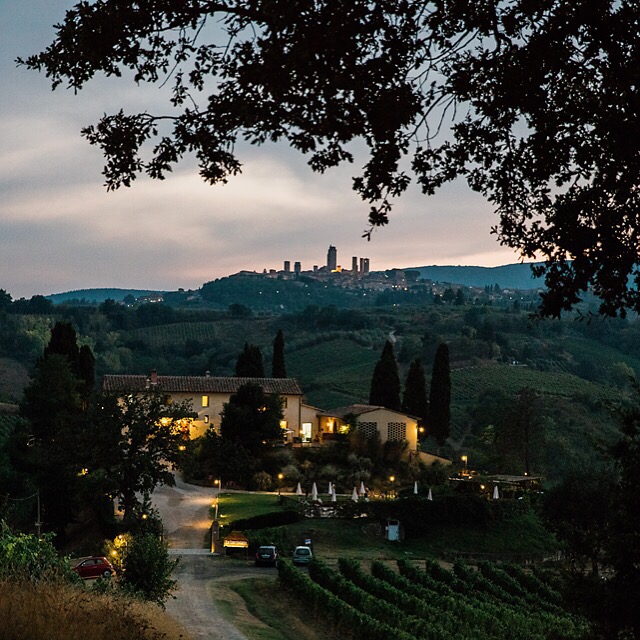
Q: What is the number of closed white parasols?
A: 9